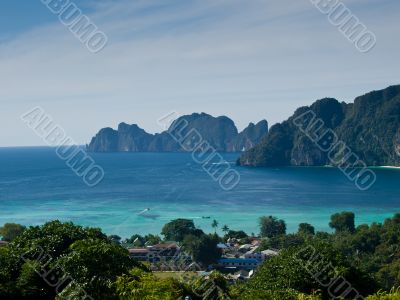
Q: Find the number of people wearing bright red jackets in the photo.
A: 0